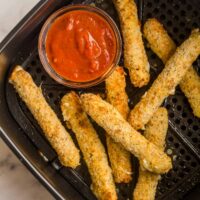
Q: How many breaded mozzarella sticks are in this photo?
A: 8